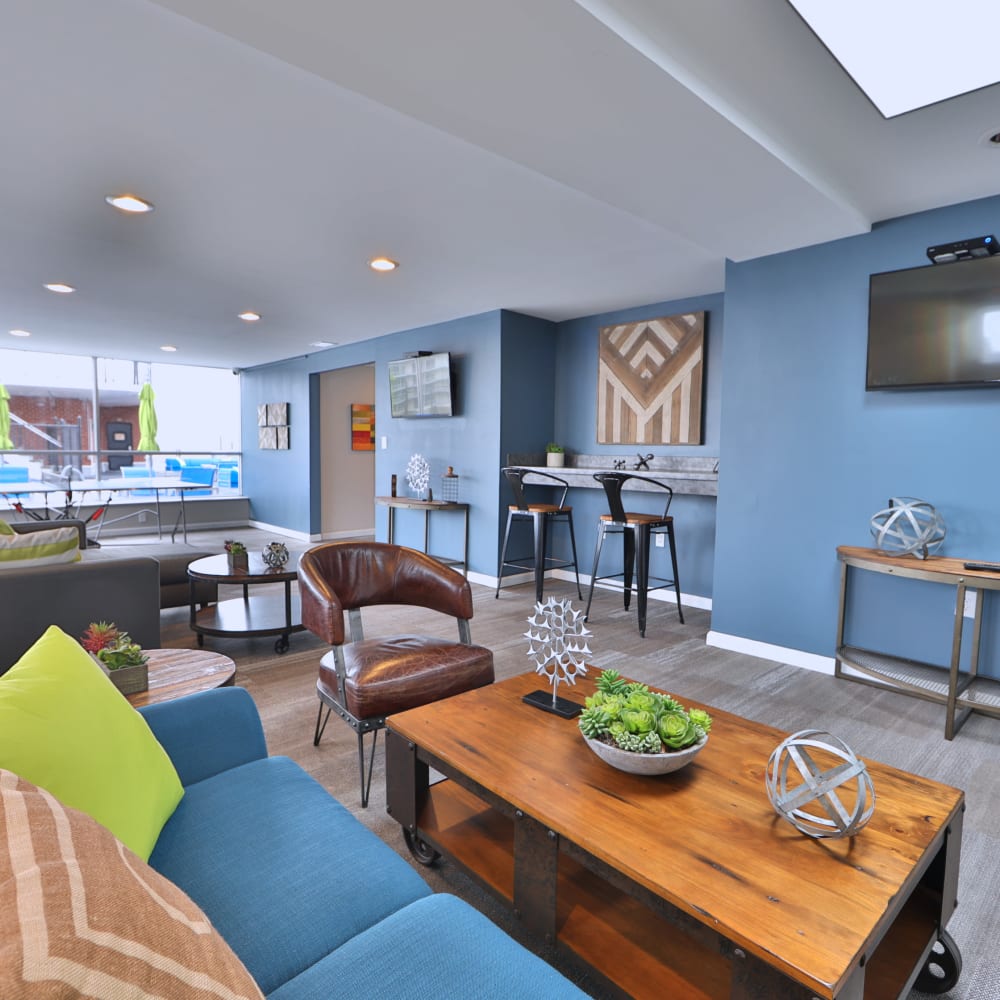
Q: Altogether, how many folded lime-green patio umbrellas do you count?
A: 2